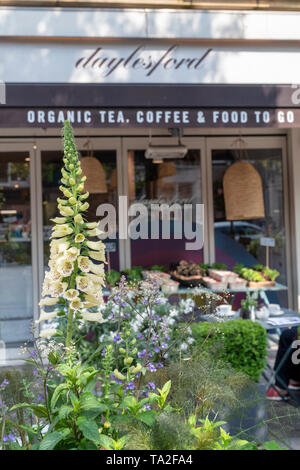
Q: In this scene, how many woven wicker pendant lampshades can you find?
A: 2